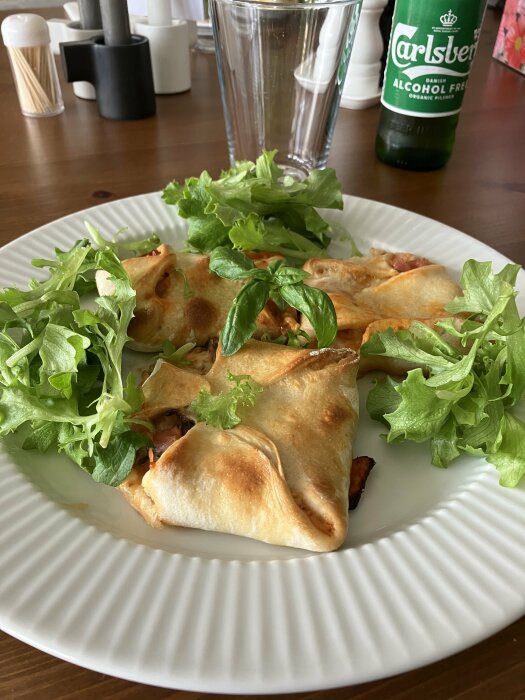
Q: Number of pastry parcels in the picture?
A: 3